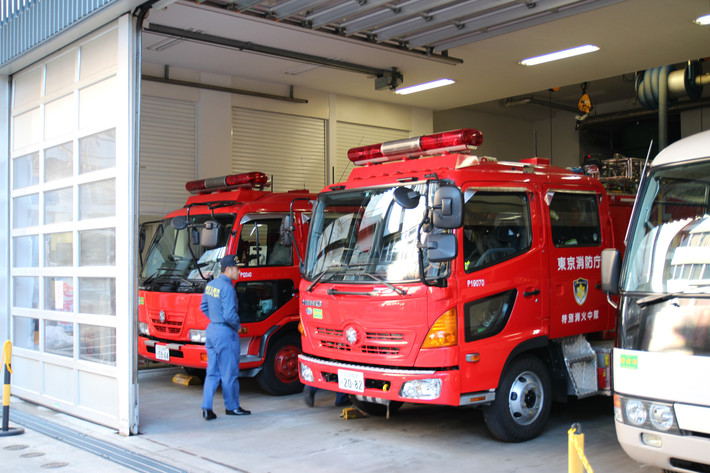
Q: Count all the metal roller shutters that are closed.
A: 3